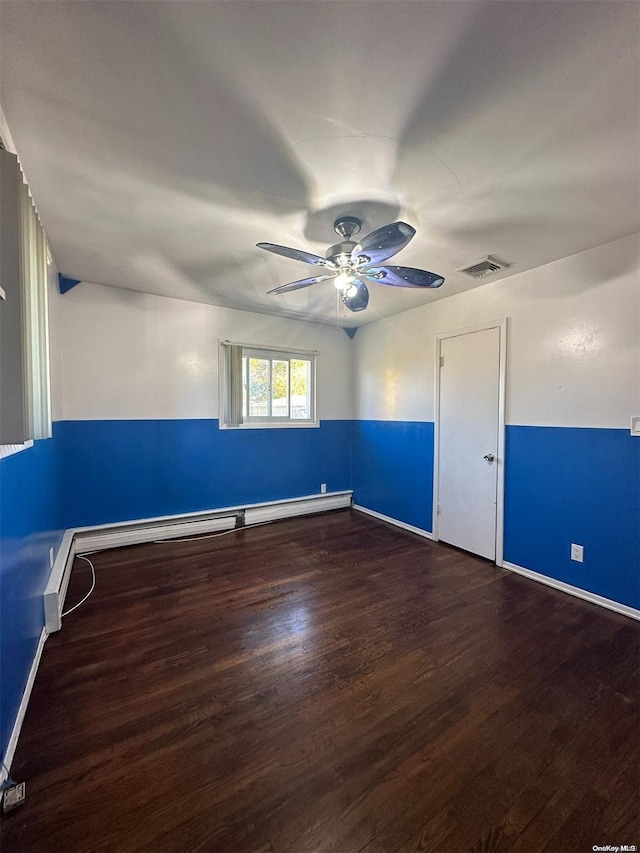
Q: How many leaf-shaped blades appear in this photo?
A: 5